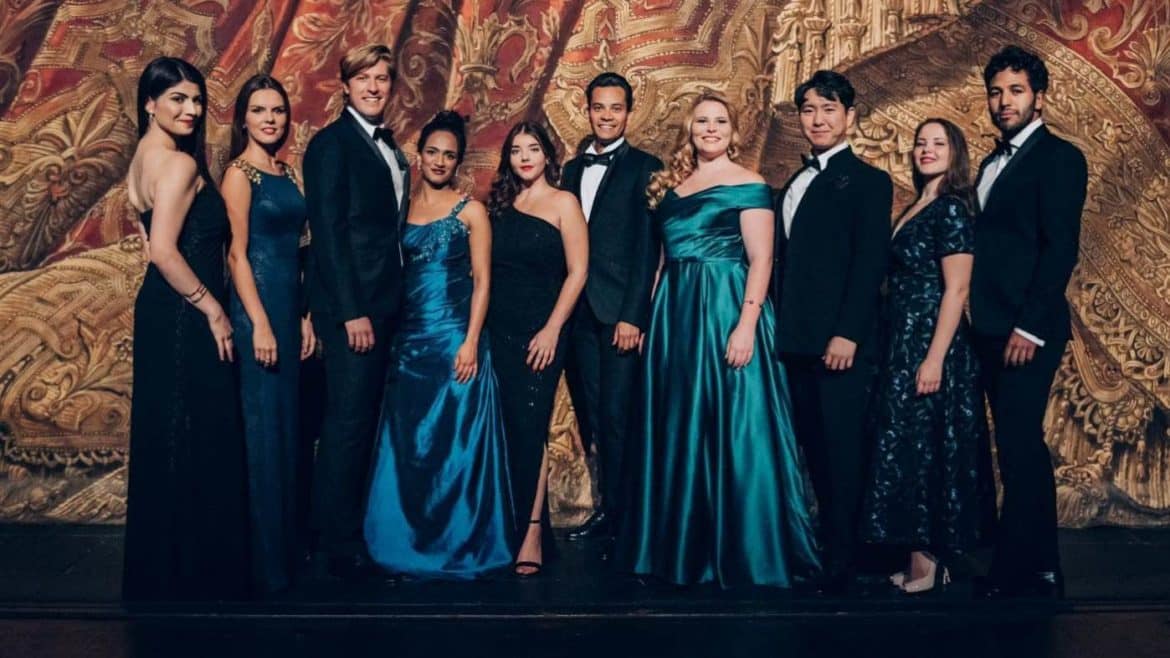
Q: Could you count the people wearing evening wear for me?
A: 10